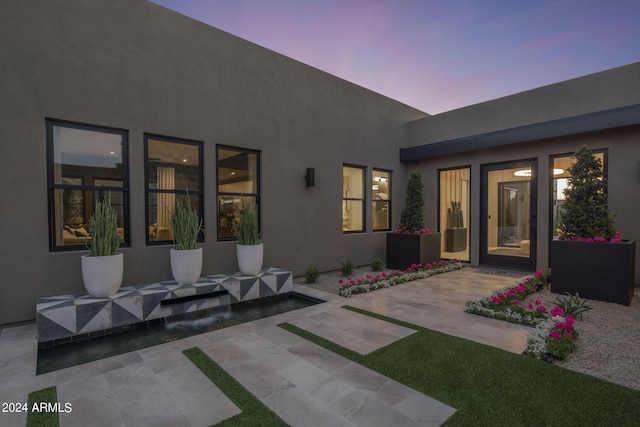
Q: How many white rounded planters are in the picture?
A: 3